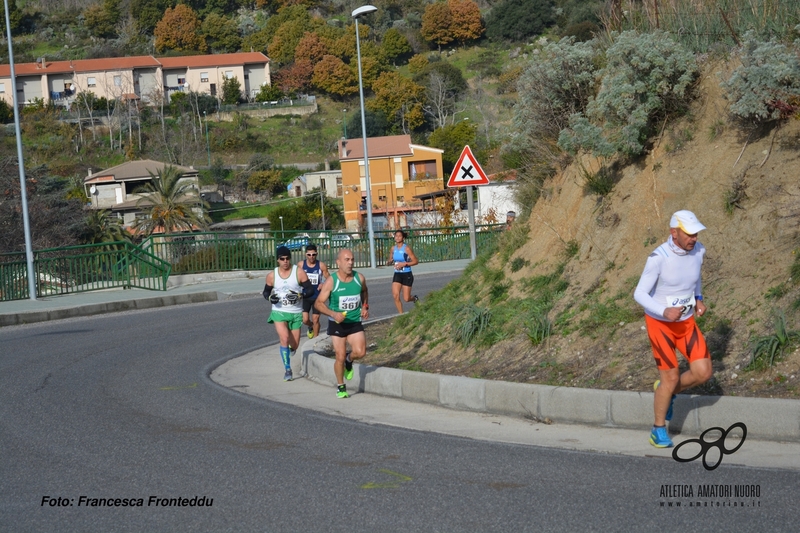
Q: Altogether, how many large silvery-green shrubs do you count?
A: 3